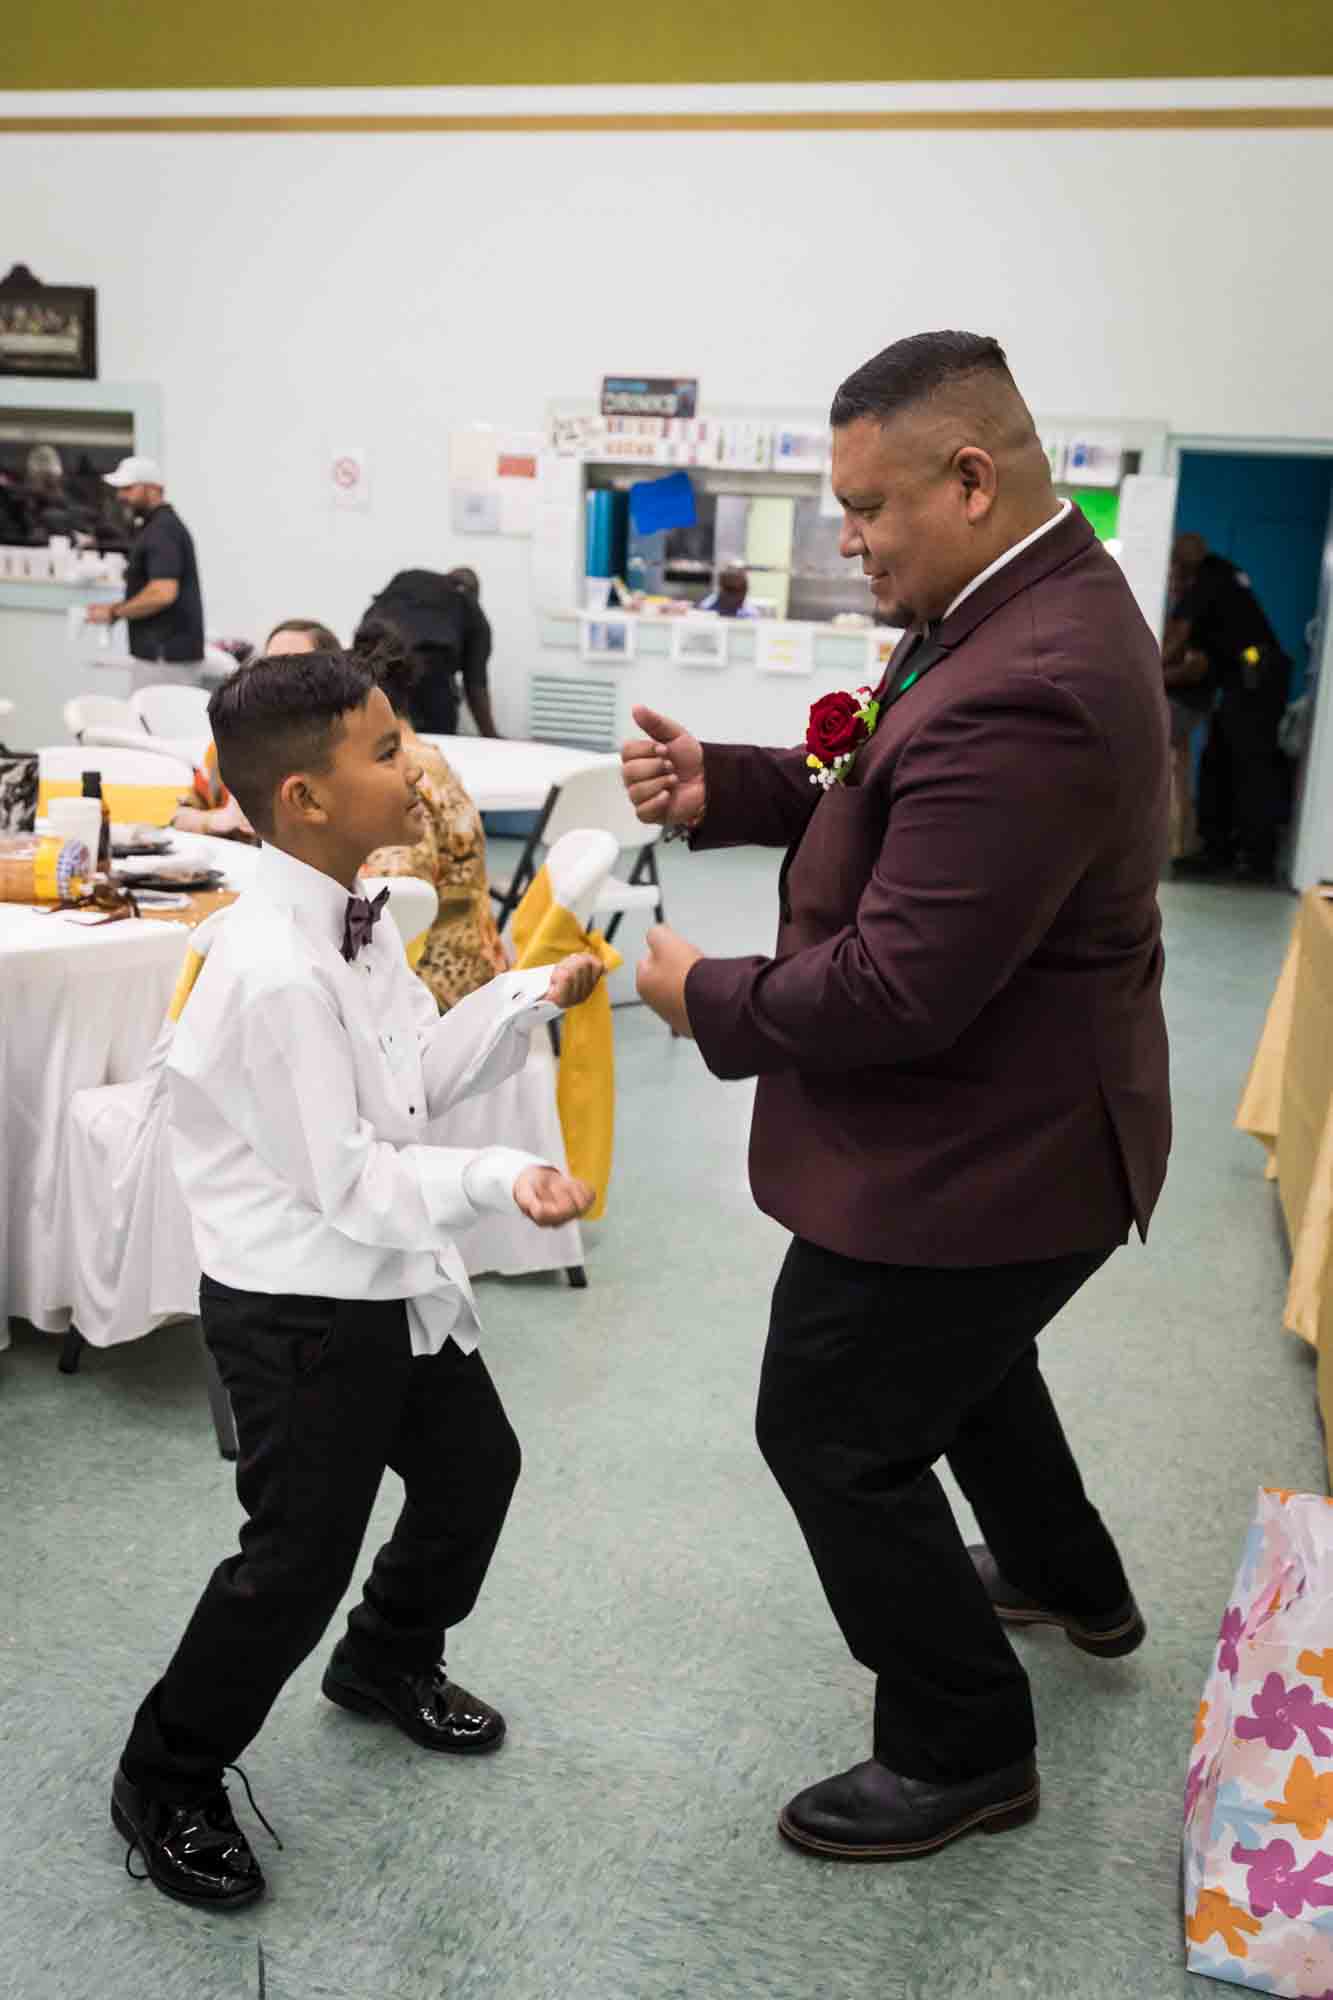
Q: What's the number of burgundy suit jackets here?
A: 1